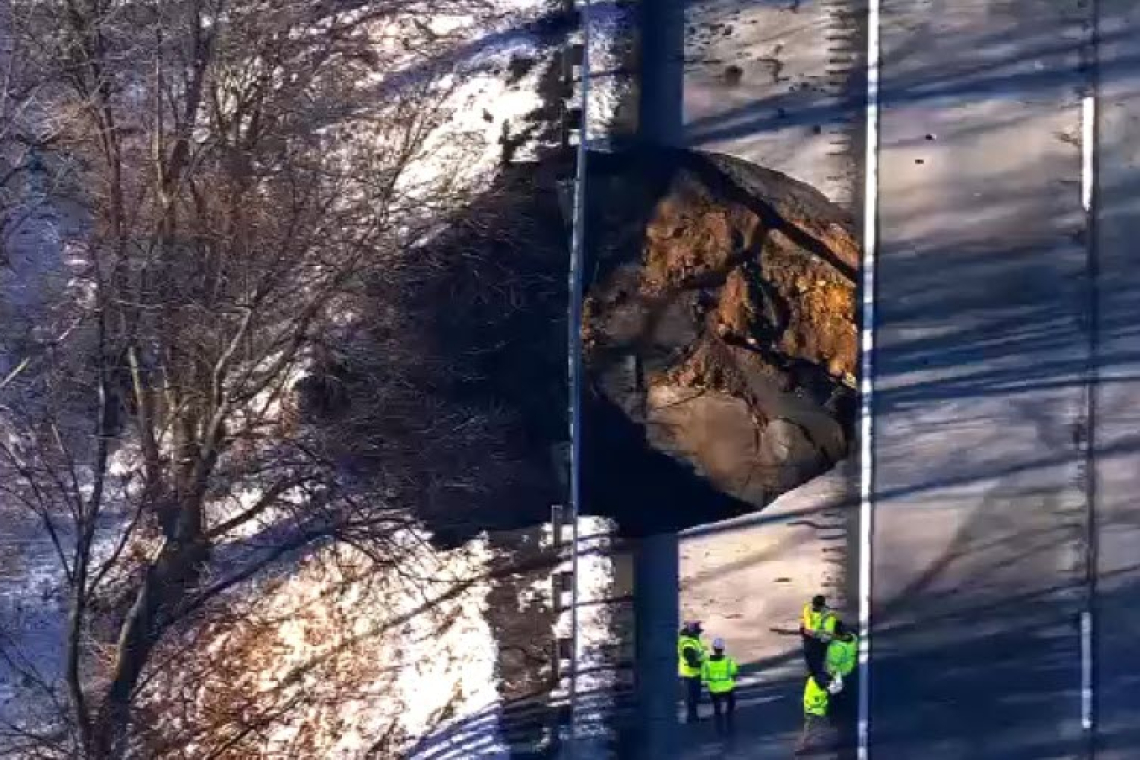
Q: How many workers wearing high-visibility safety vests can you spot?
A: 5